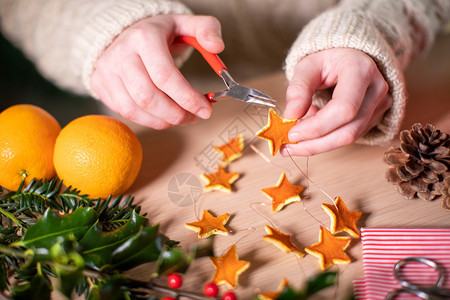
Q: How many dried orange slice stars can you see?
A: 10